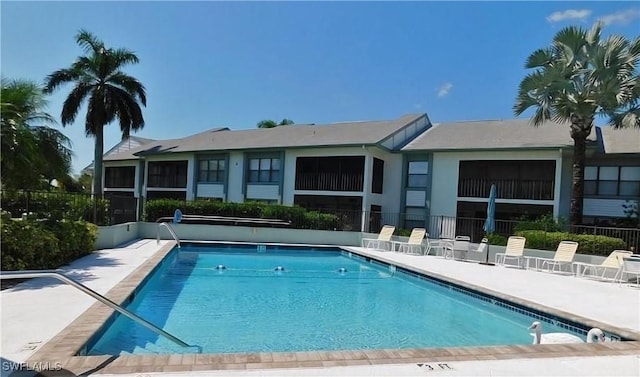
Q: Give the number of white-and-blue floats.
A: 3